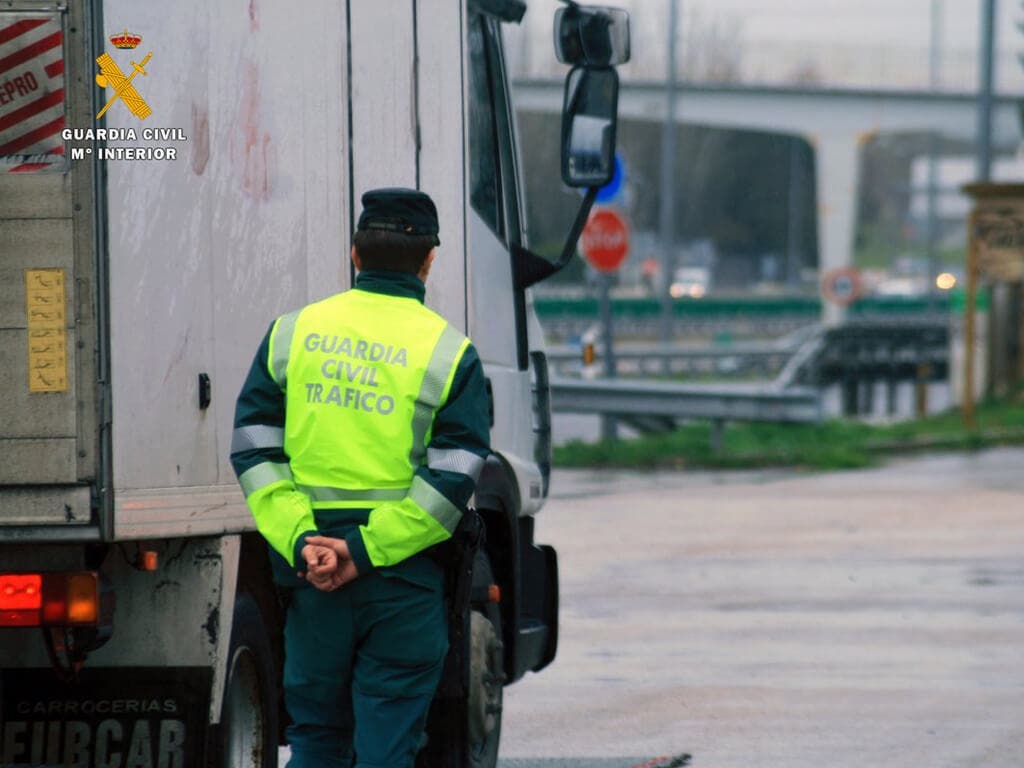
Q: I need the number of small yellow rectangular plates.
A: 1